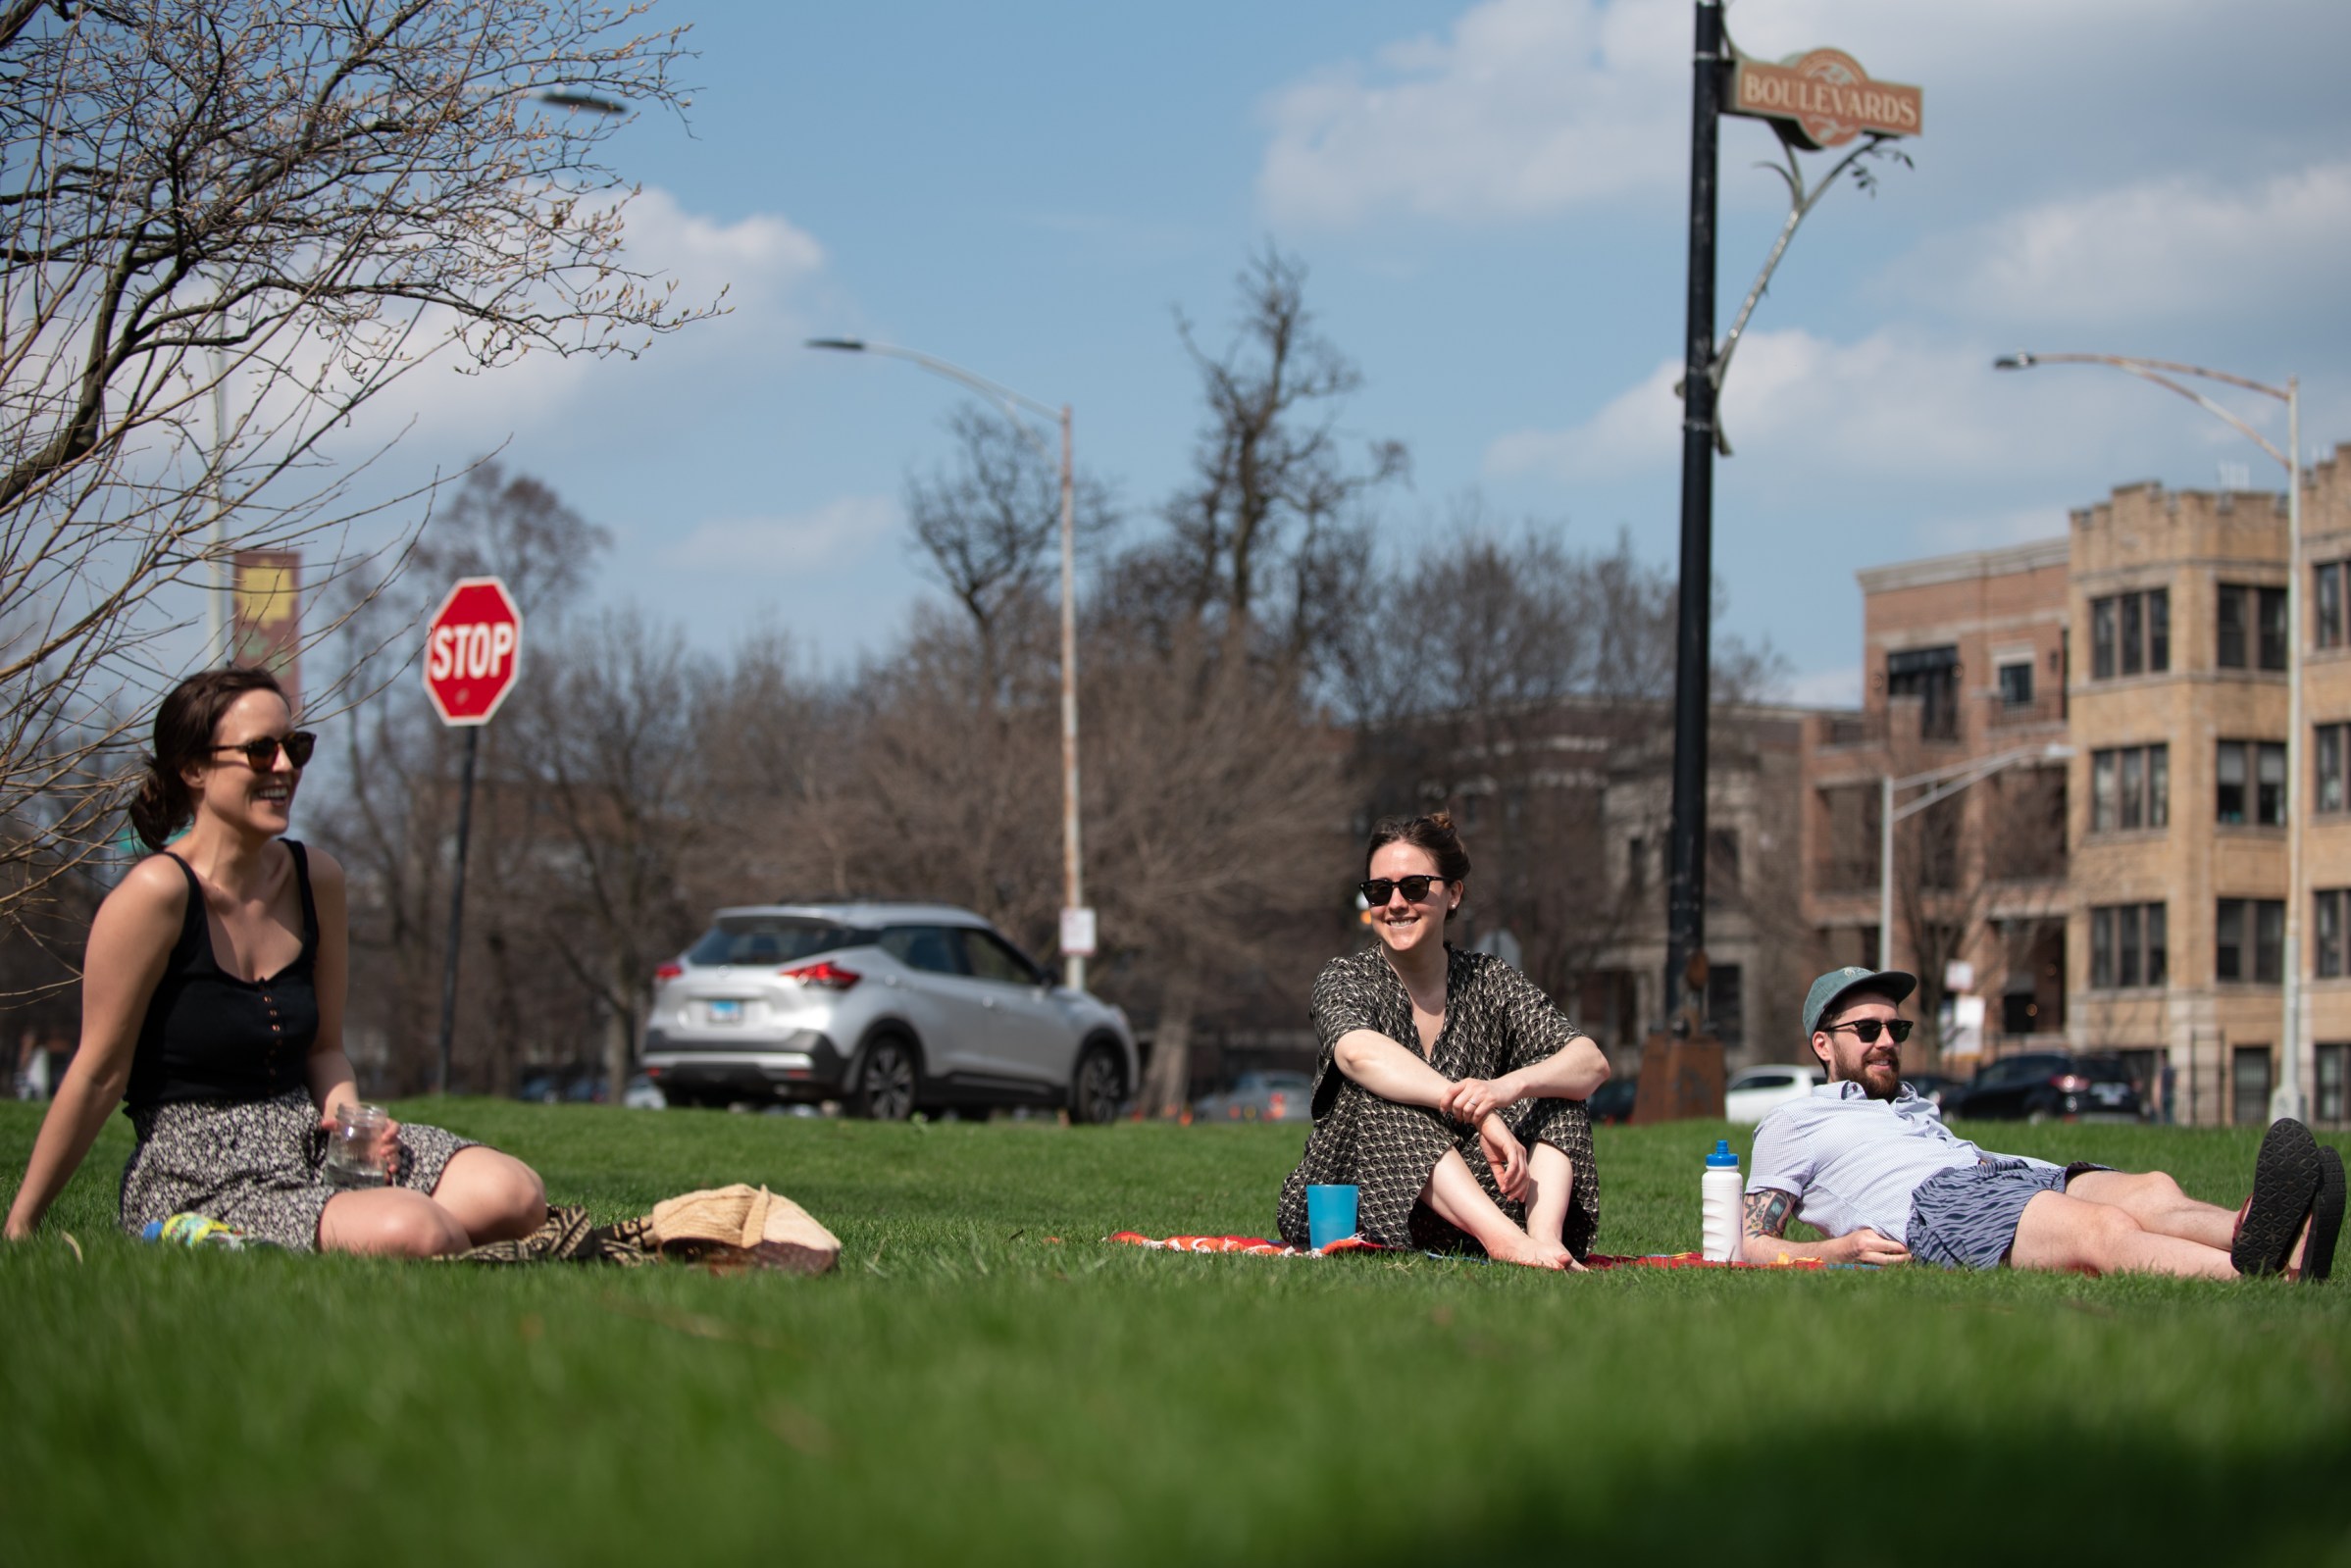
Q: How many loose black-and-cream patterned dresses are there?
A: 1